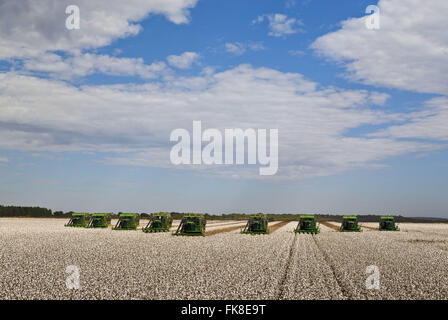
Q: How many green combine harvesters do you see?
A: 9